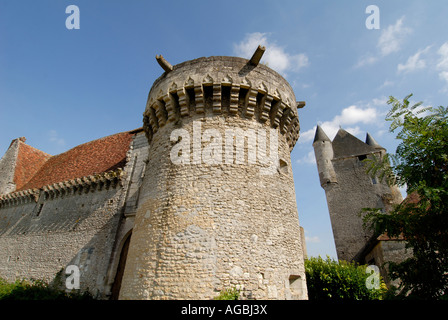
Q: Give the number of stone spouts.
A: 3